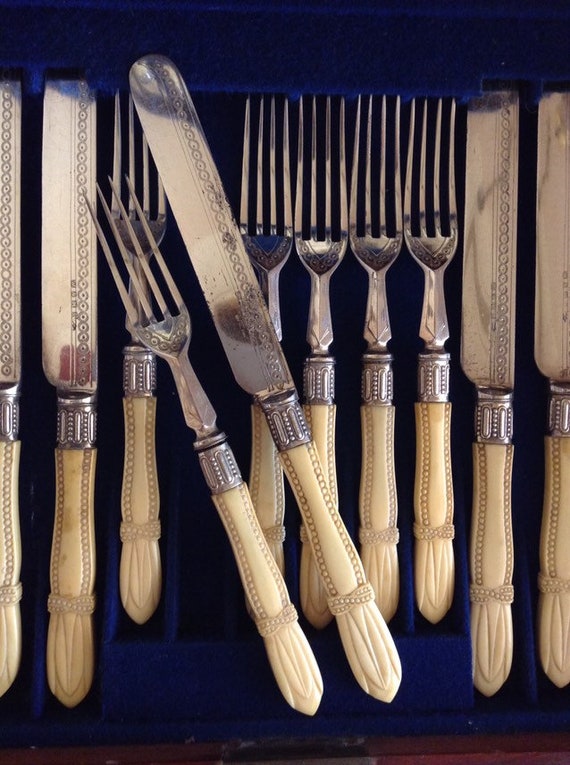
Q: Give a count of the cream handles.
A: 11